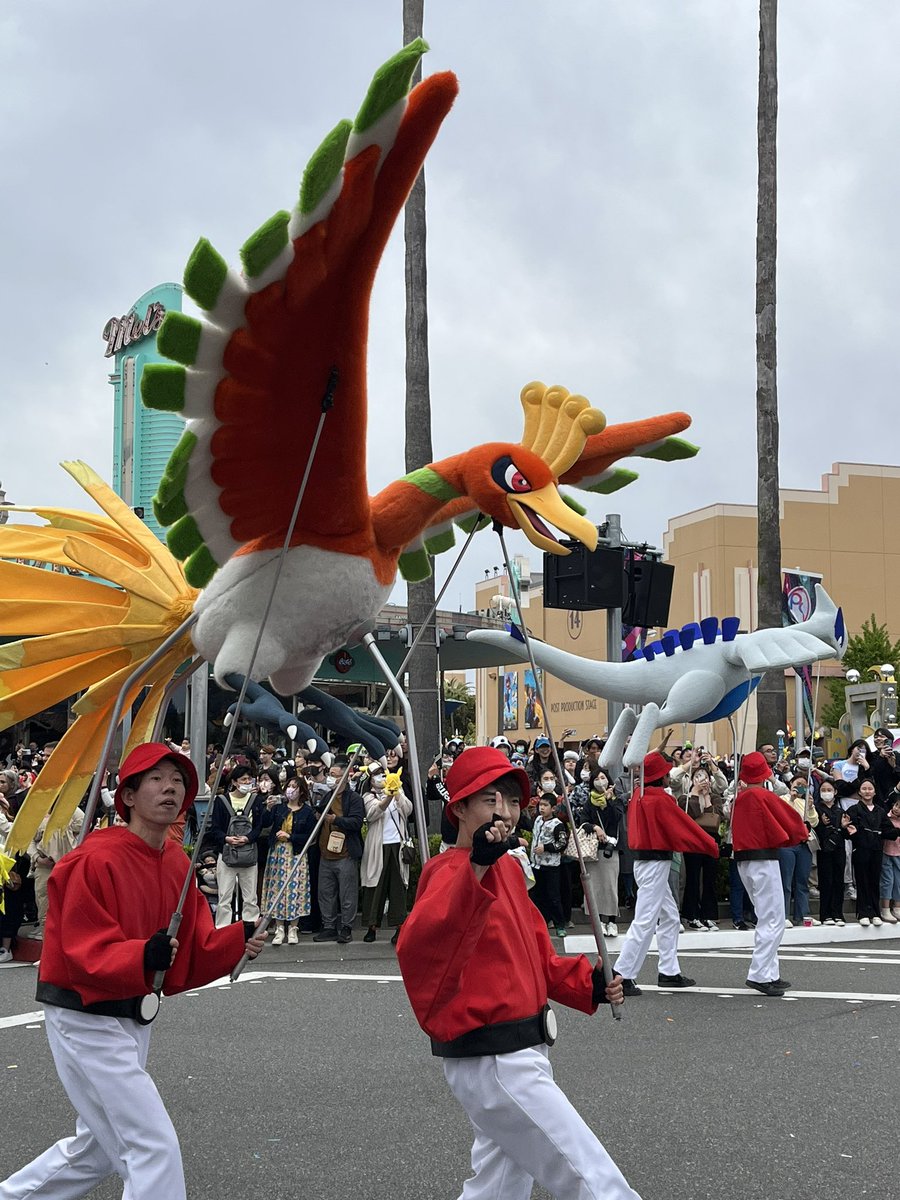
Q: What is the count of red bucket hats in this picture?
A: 4